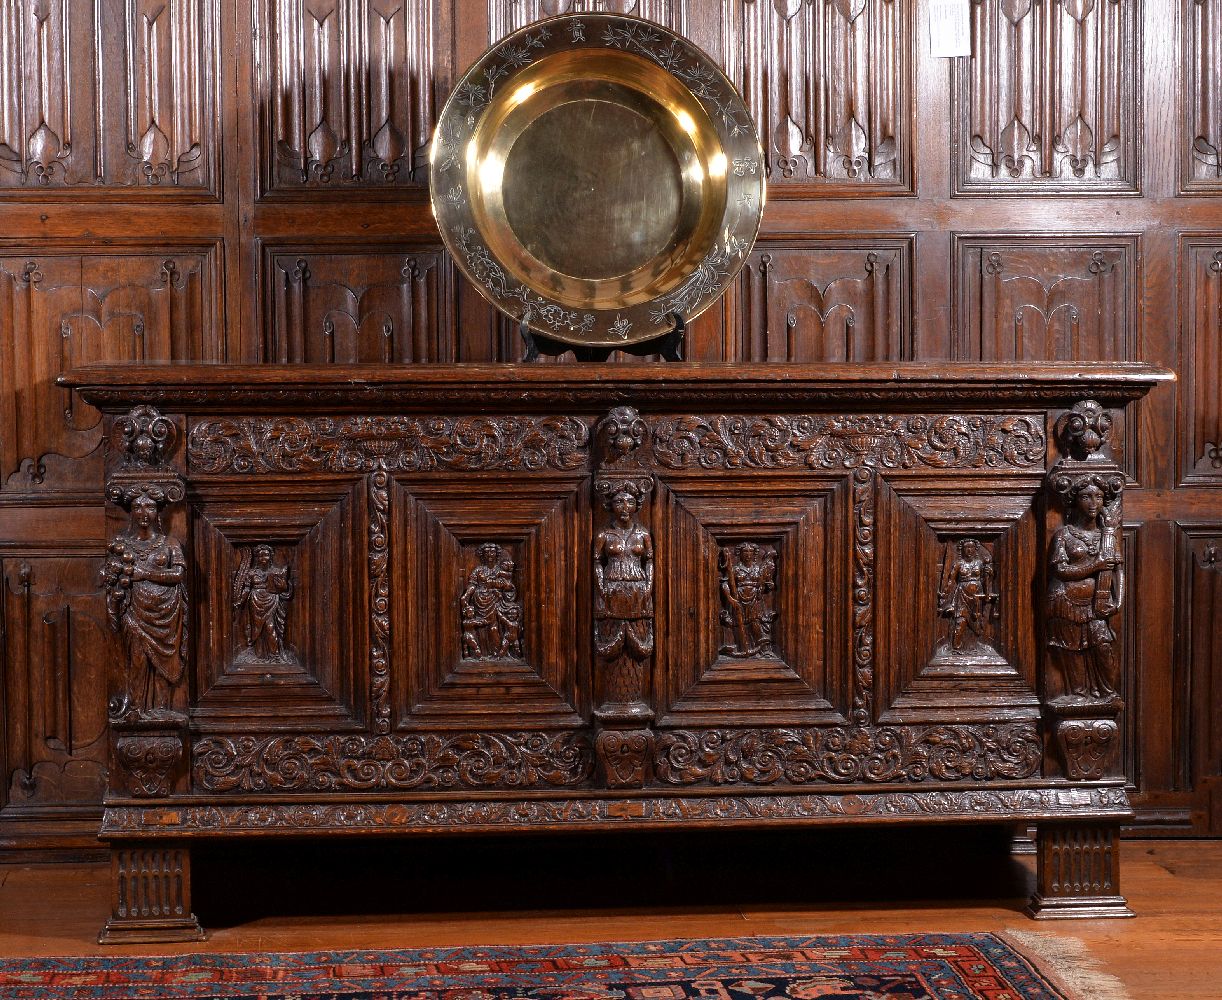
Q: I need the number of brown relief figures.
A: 7